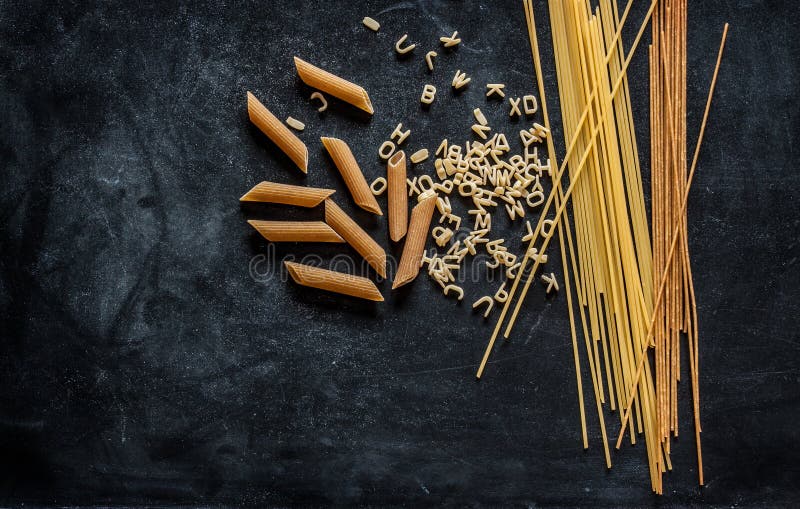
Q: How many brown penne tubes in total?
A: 9